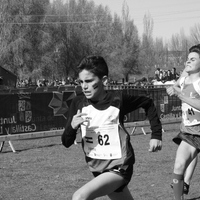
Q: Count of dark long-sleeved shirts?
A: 1